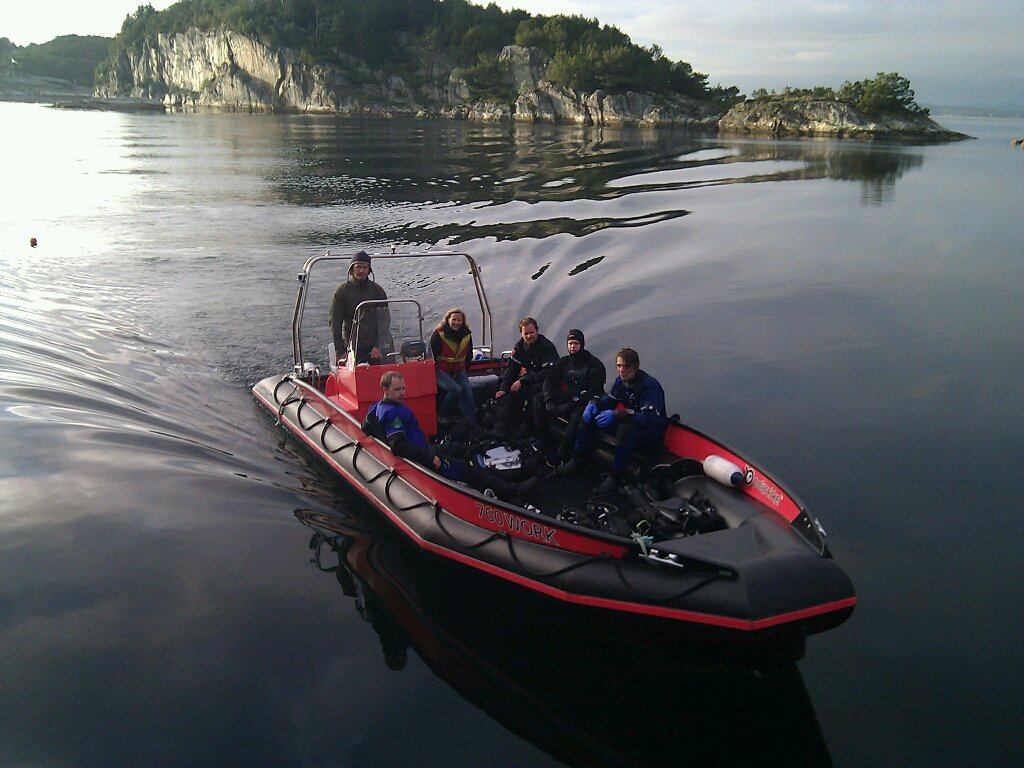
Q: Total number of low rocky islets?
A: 1